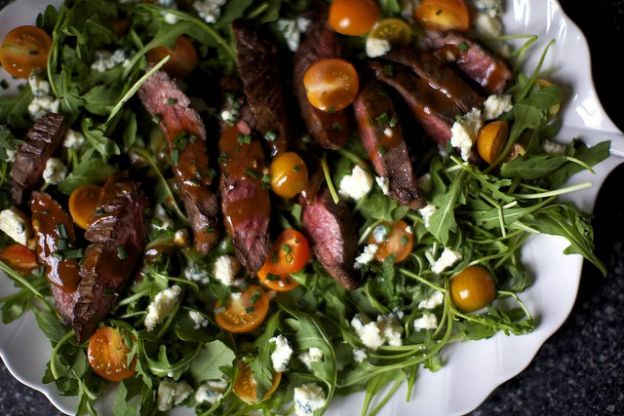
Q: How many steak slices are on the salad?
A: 12